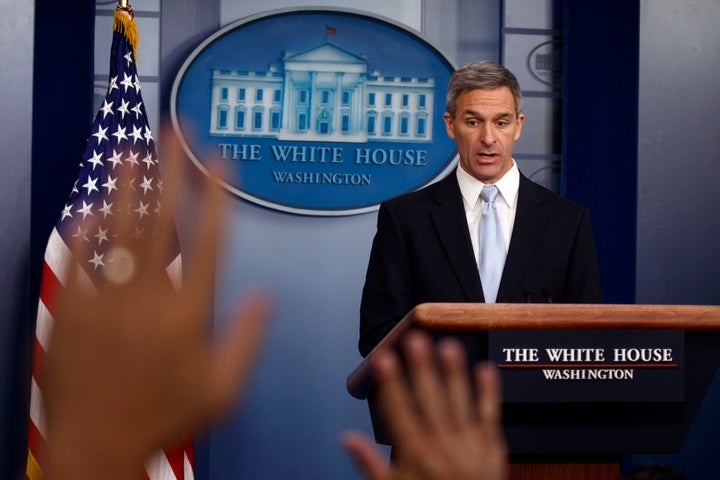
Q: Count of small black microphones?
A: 2